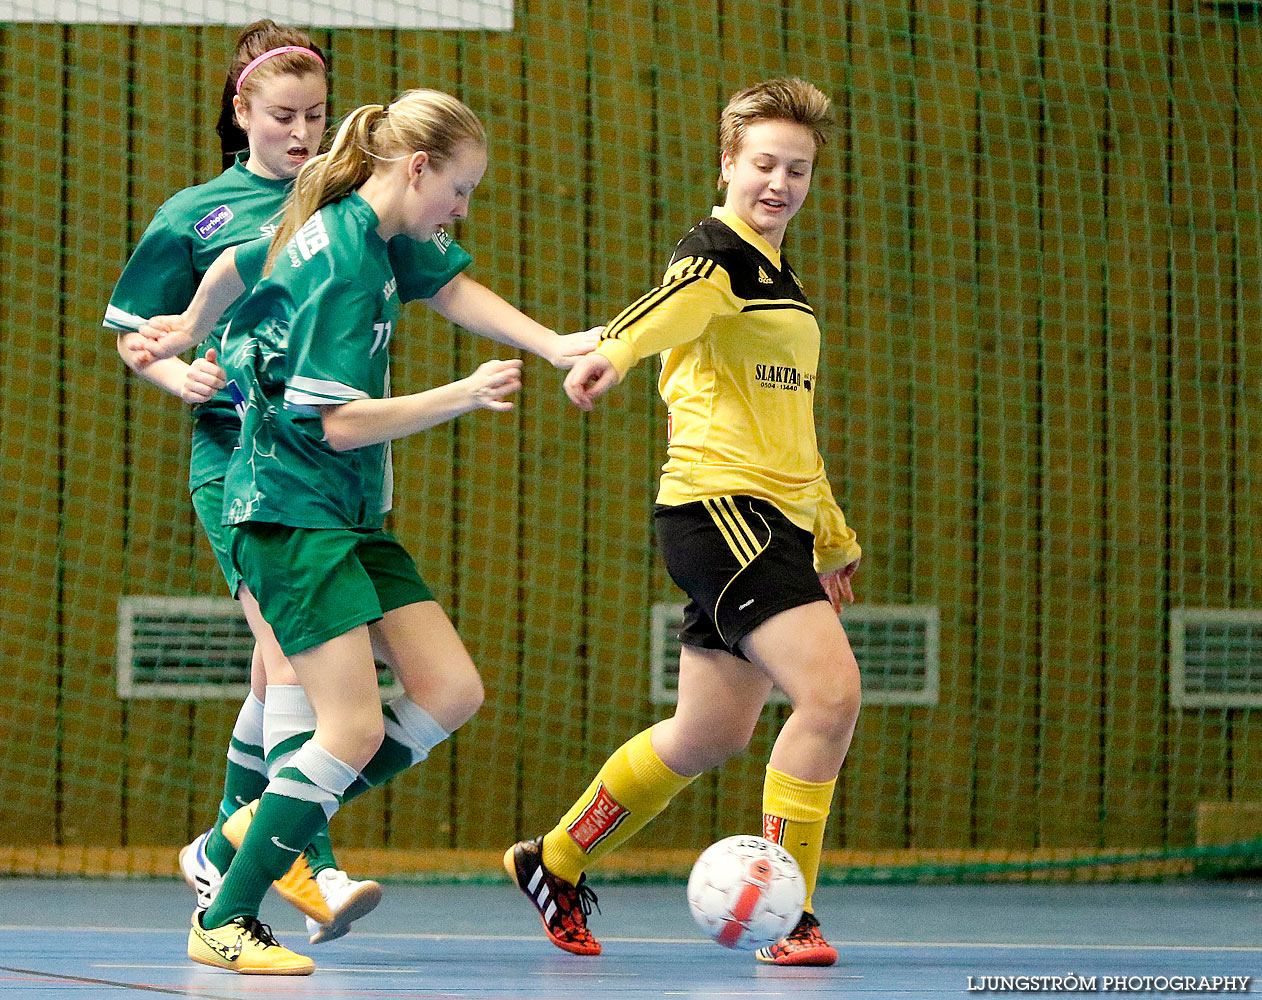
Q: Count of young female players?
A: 3